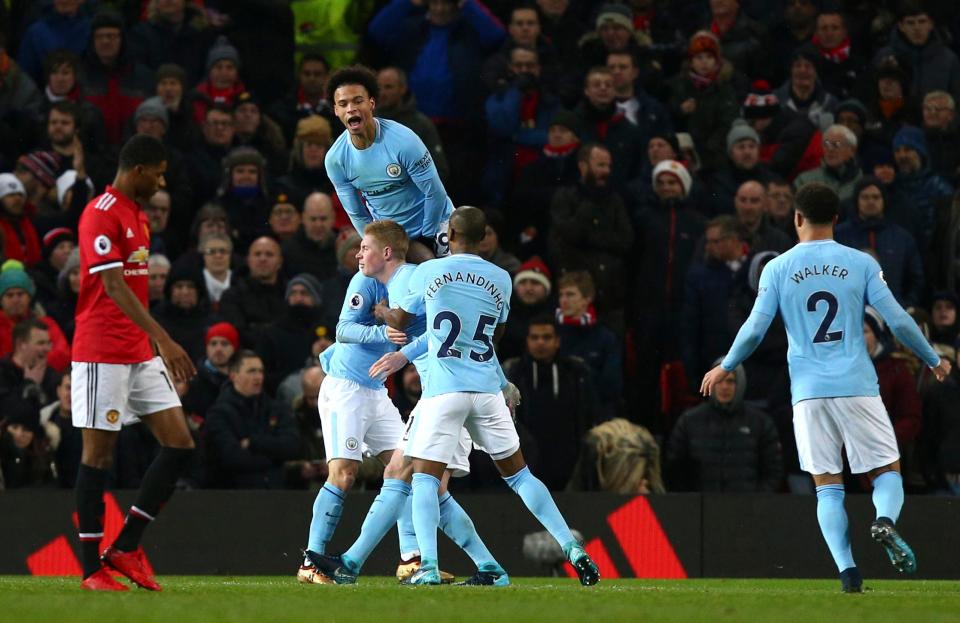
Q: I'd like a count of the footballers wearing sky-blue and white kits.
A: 5